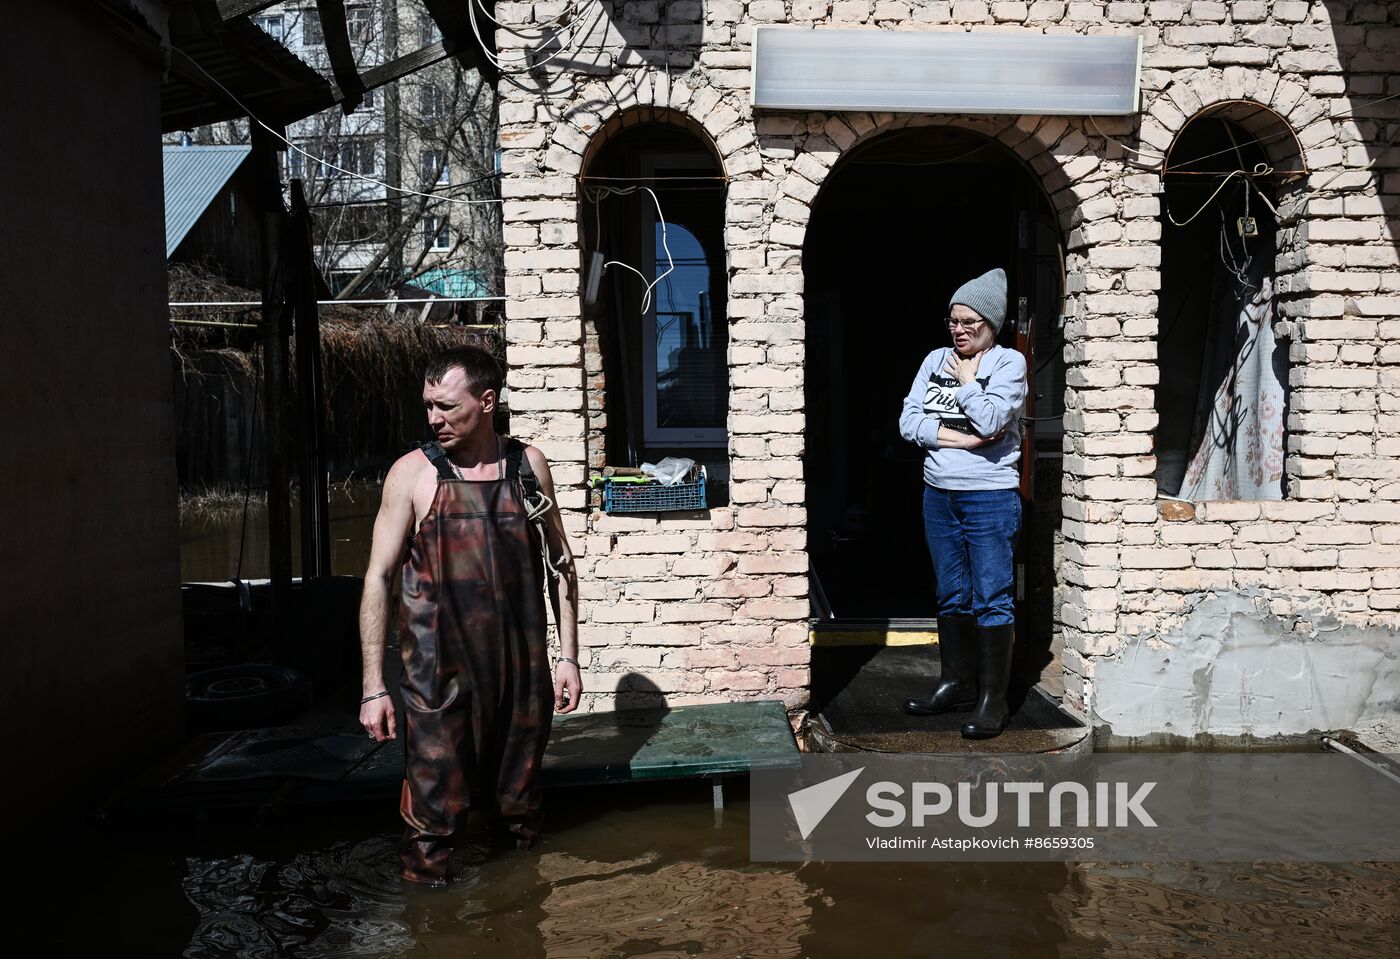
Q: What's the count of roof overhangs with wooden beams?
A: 1